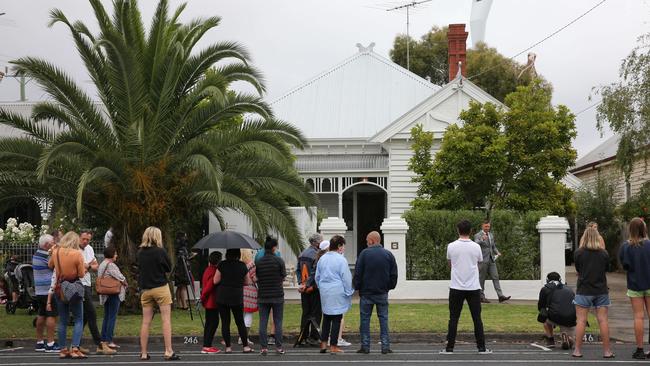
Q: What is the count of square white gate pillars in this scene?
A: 3